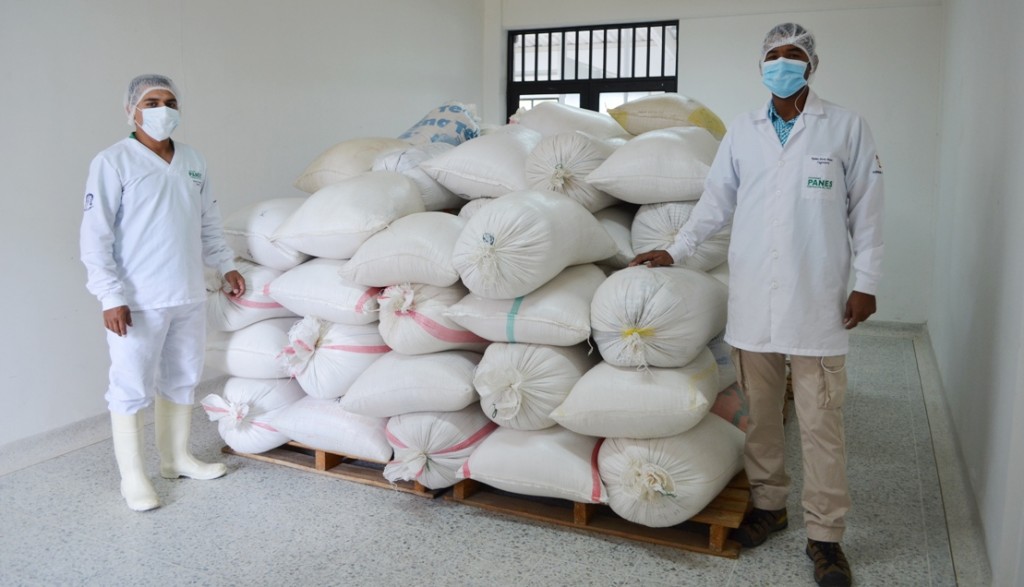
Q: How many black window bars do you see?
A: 11